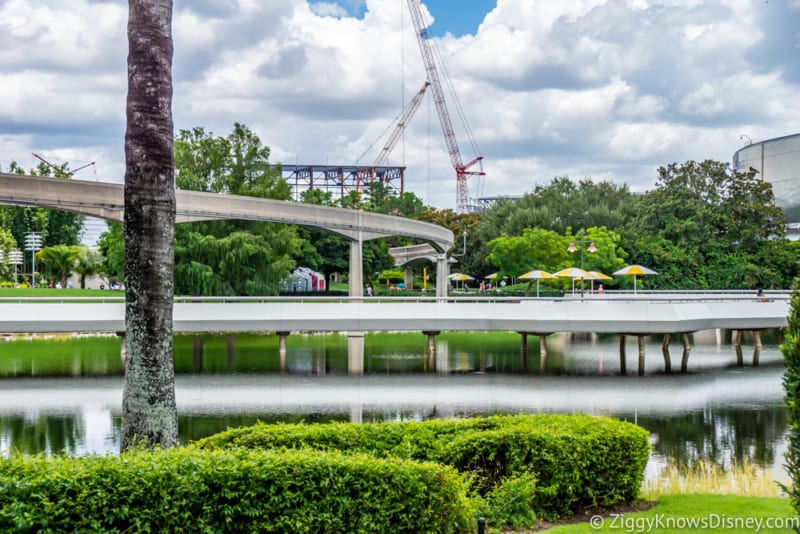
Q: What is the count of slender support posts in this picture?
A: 11